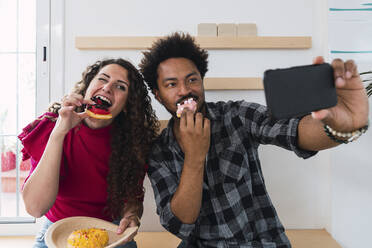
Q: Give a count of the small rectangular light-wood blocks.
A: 3